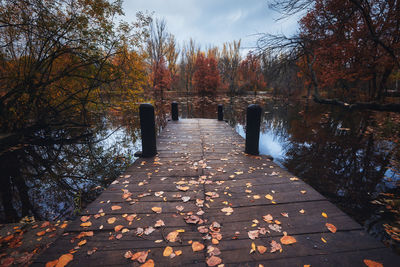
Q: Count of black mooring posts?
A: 4